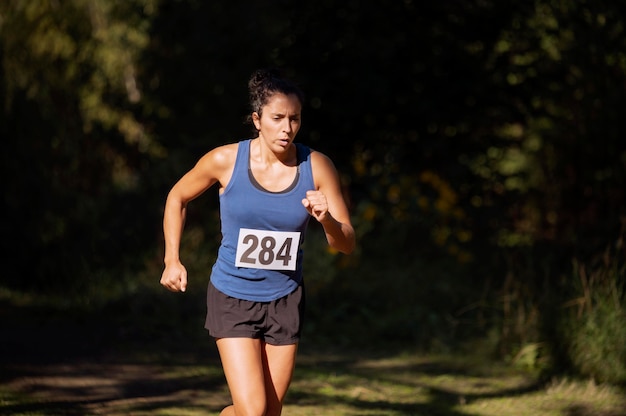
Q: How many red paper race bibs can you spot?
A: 0